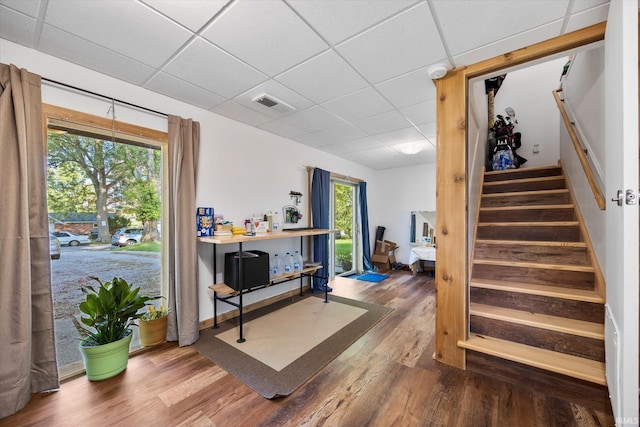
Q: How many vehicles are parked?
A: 3